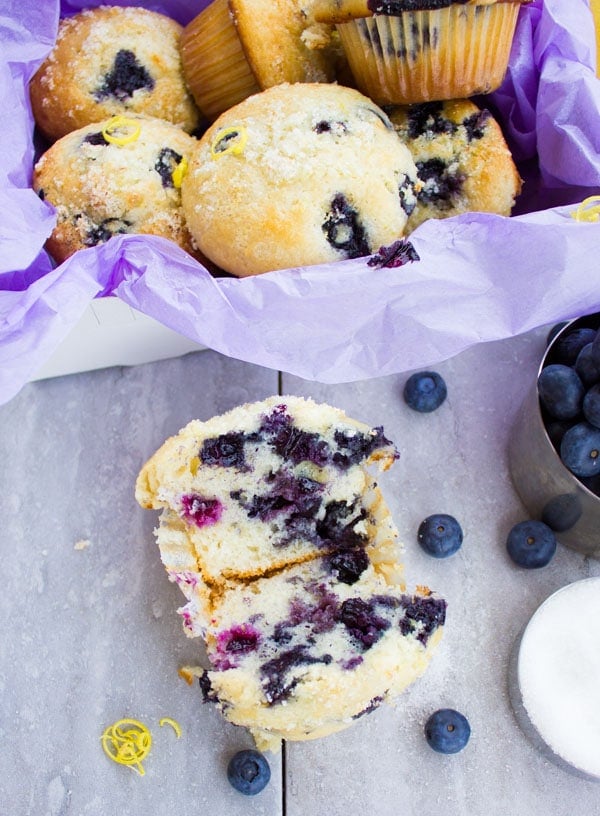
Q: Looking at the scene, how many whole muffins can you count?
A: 6